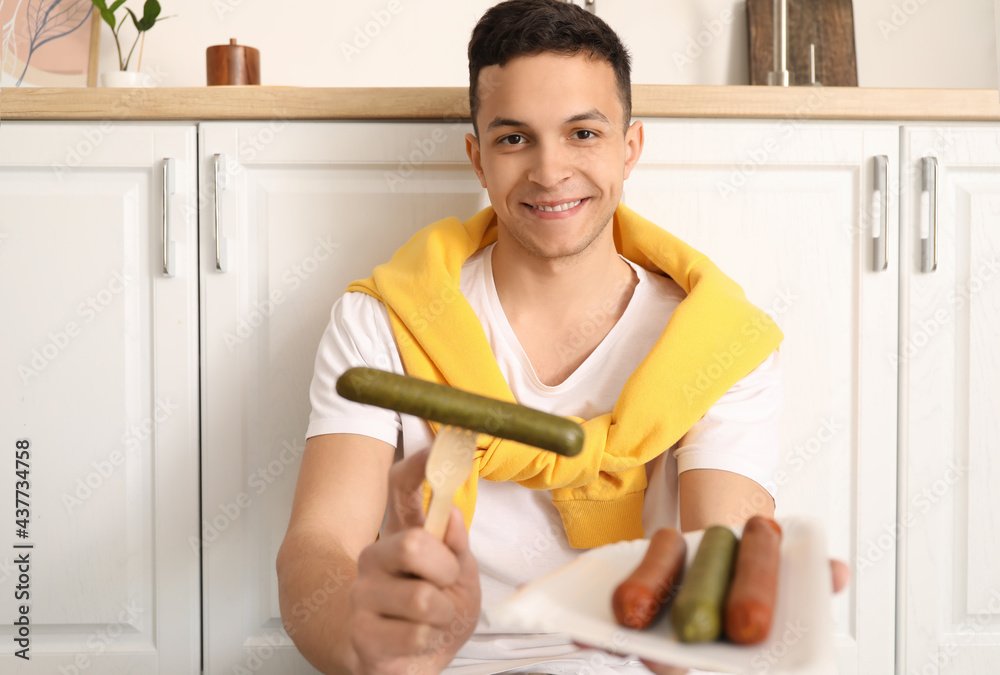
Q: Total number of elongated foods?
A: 4